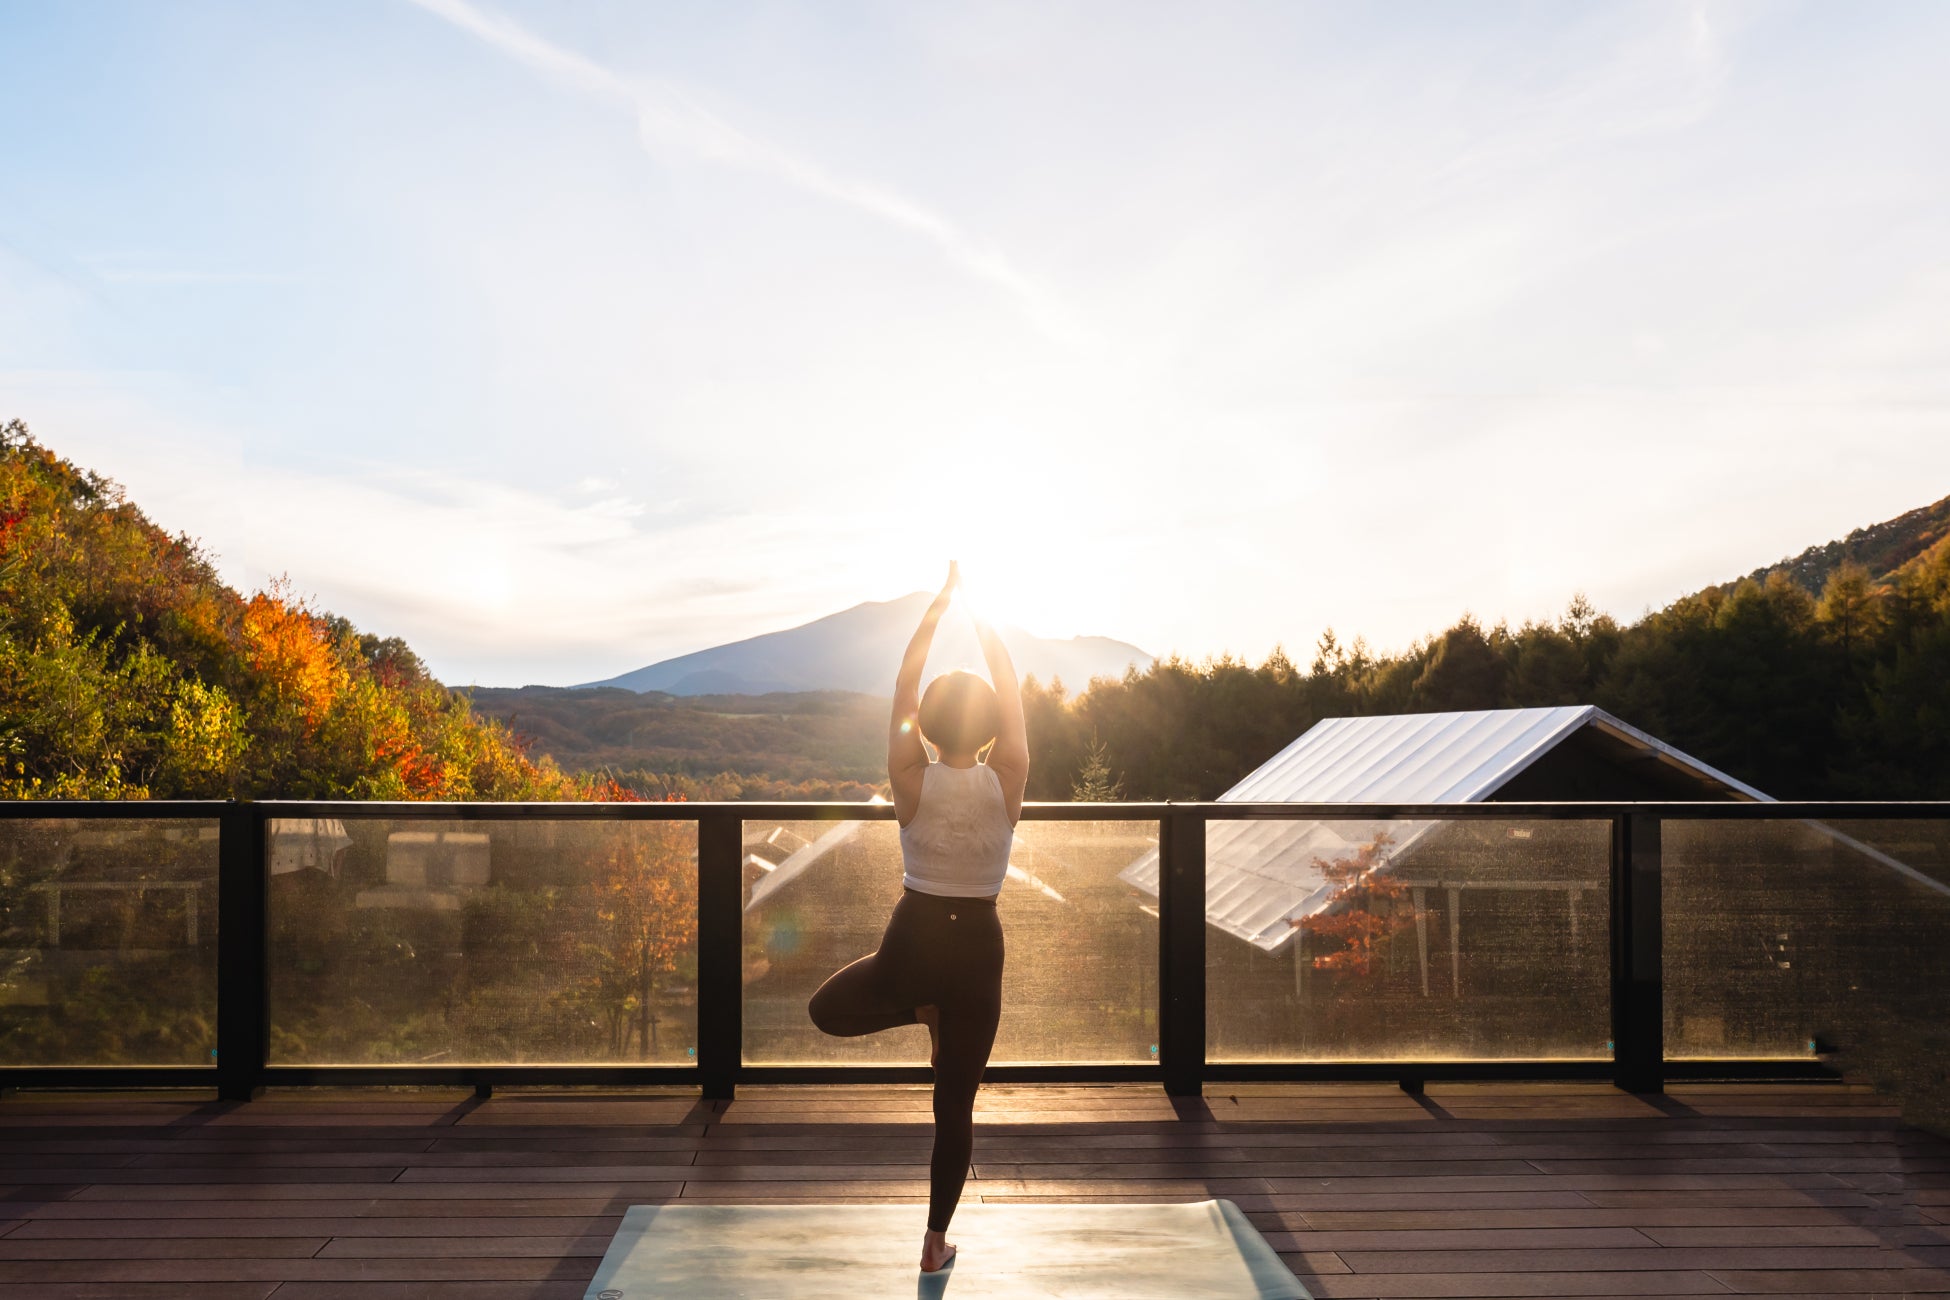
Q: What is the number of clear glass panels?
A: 5